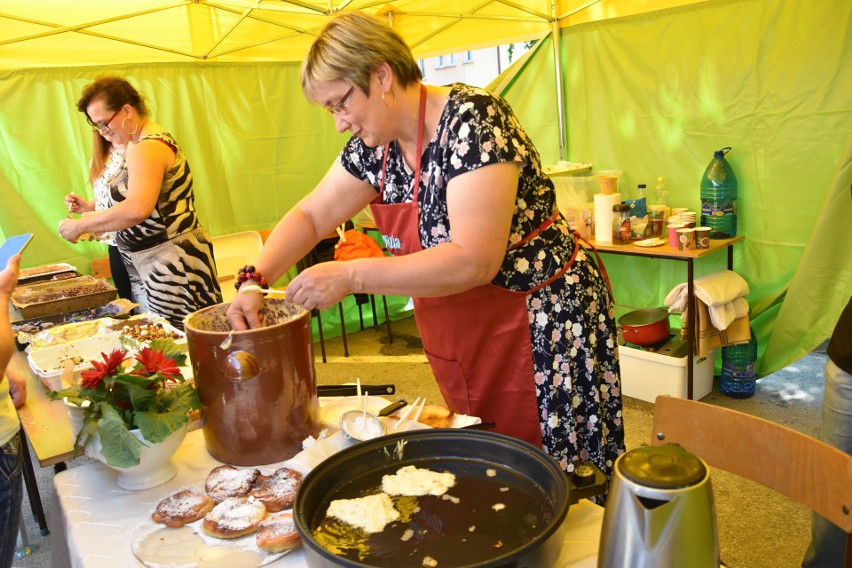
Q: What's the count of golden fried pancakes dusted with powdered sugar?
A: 5